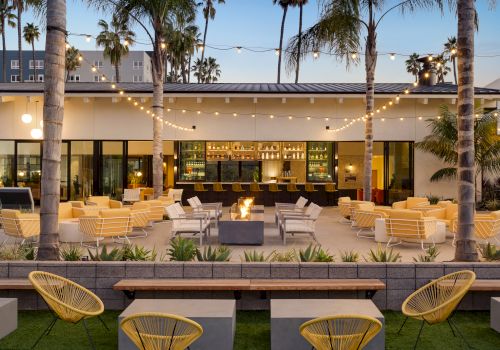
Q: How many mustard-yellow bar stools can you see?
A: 8